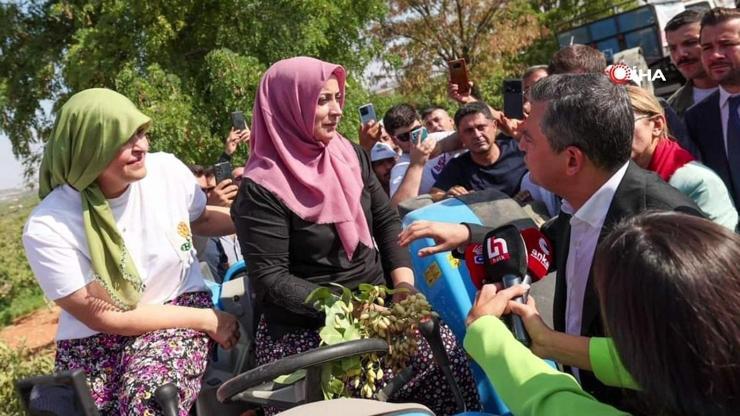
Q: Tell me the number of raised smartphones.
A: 6